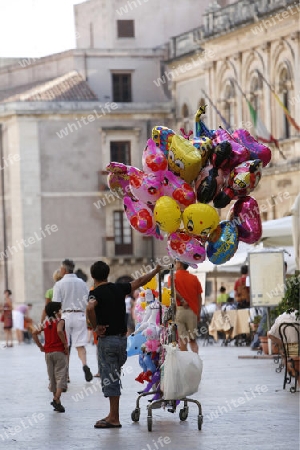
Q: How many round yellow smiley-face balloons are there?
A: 2